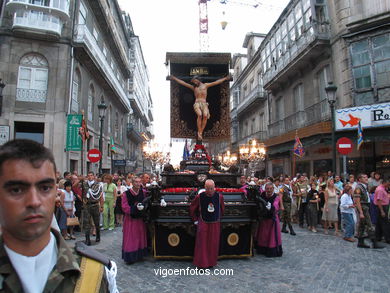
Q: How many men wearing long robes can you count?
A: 3